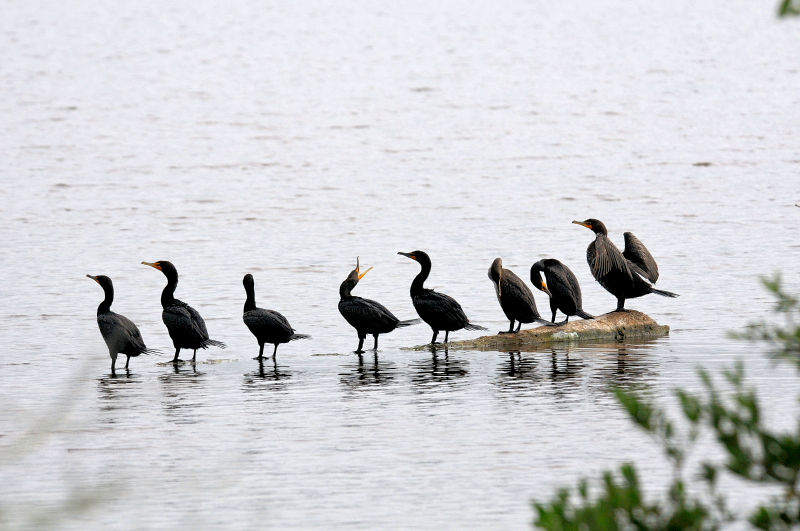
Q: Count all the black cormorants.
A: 8